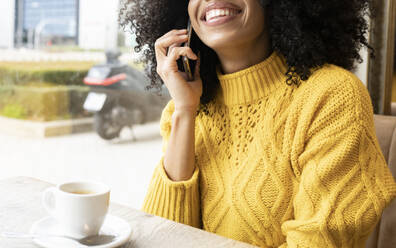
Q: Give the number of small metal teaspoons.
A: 1